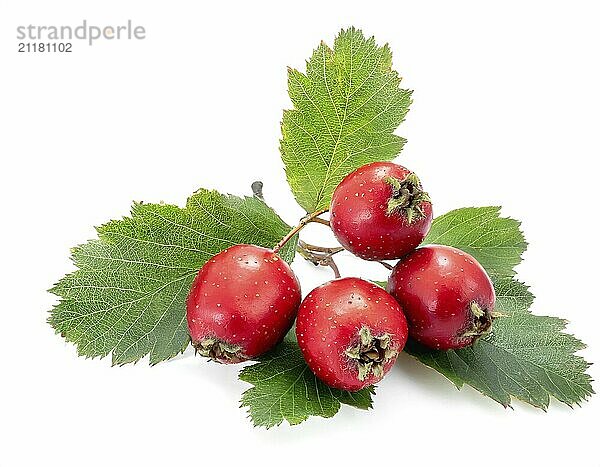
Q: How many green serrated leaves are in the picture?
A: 5